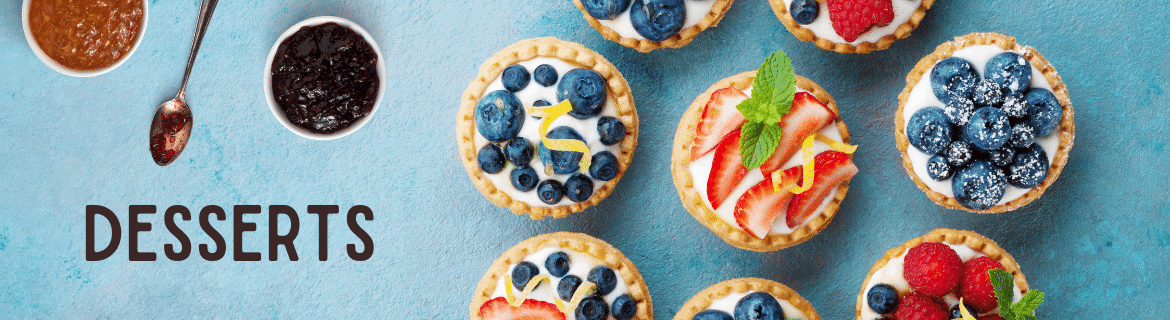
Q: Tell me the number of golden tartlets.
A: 8